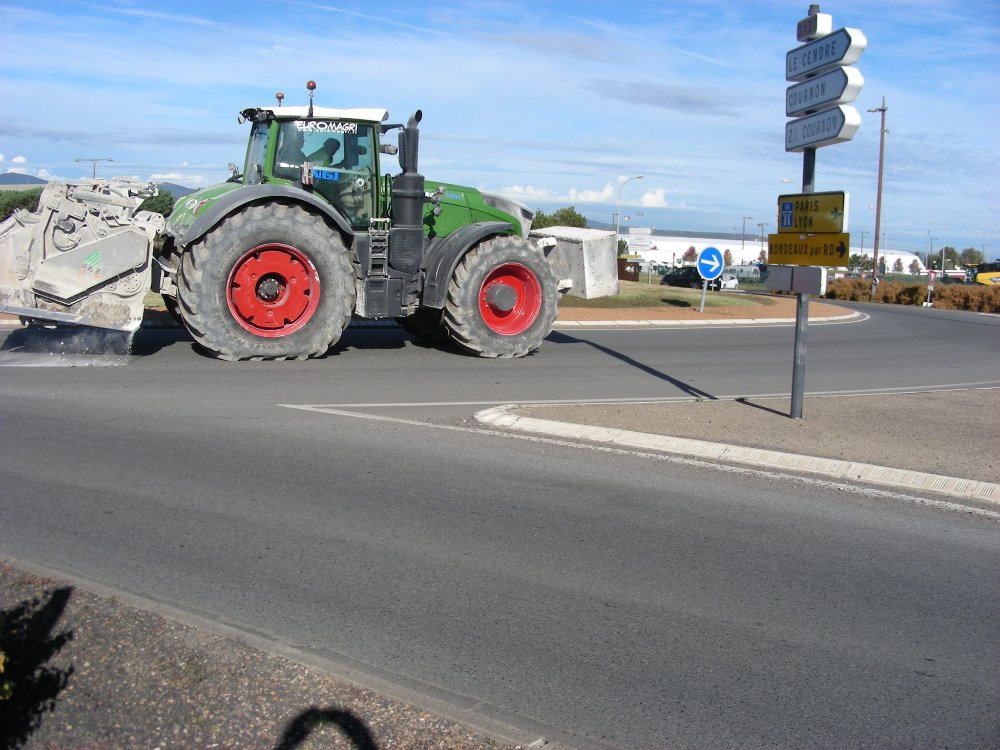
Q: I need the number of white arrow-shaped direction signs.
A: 3